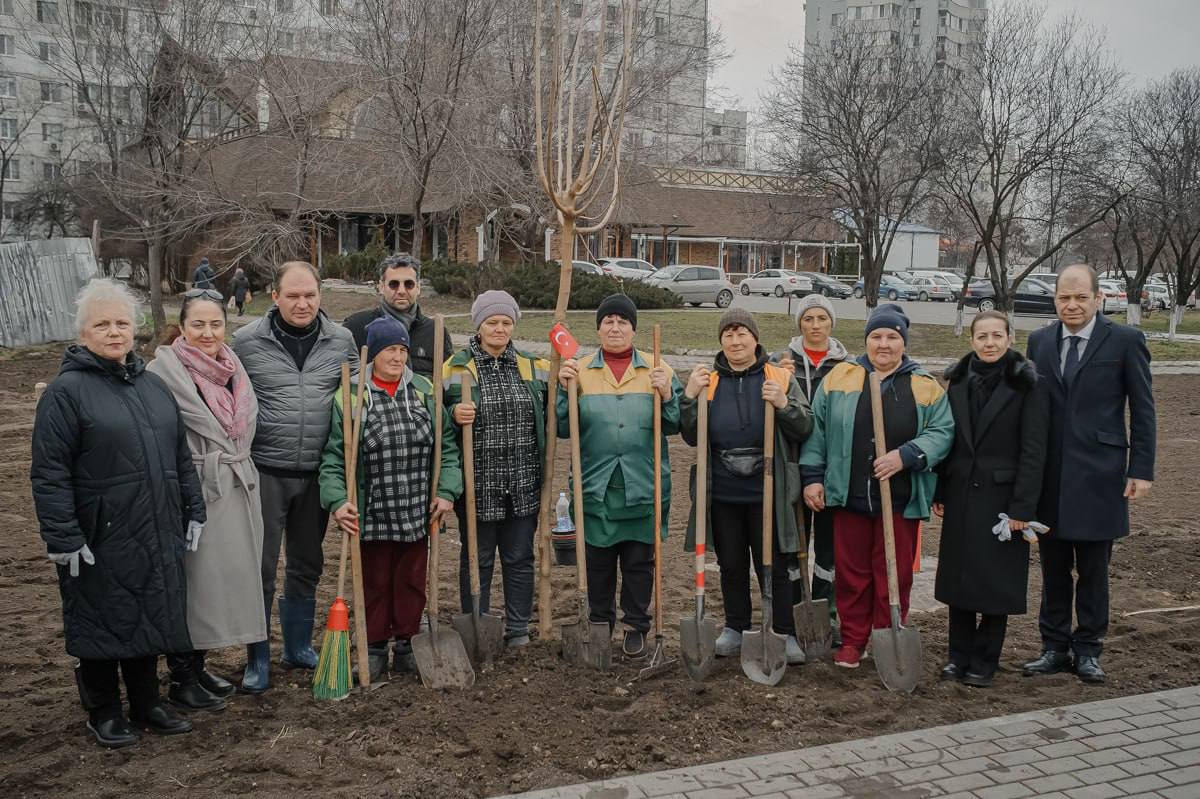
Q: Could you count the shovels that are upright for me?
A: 7